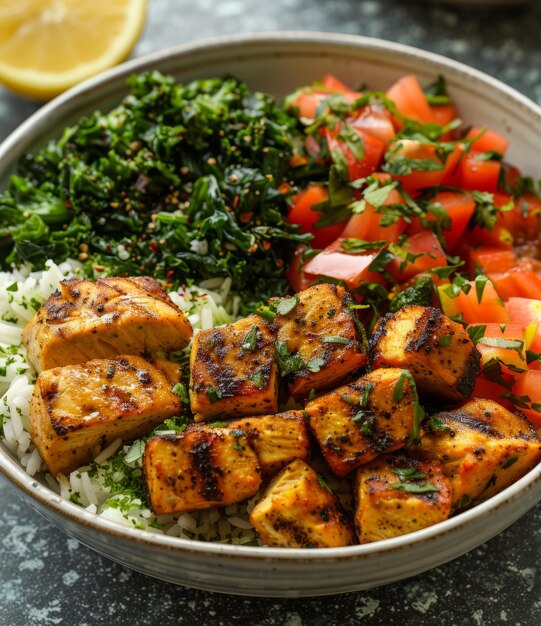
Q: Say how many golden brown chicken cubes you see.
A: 11